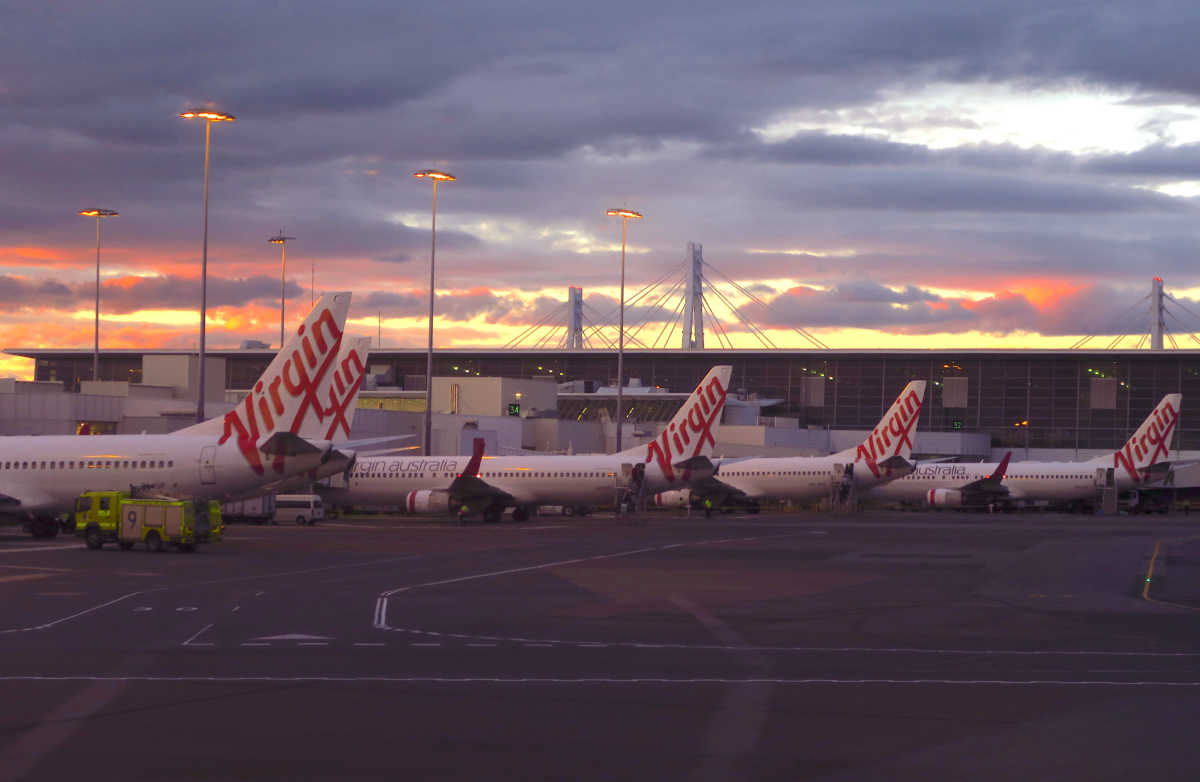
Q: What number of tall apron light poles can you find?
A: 5